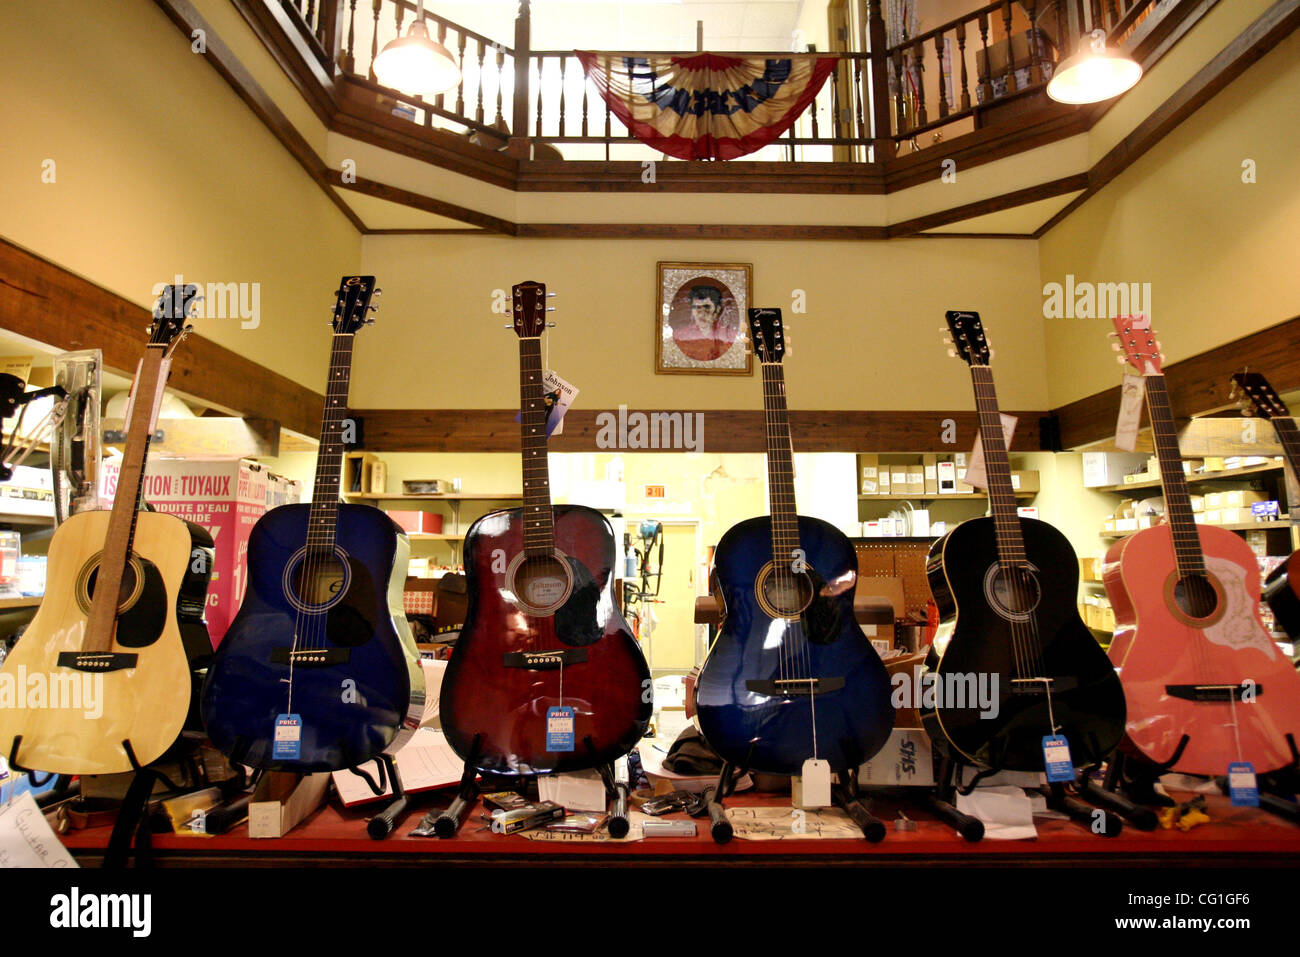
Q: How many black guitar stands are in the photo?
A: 6